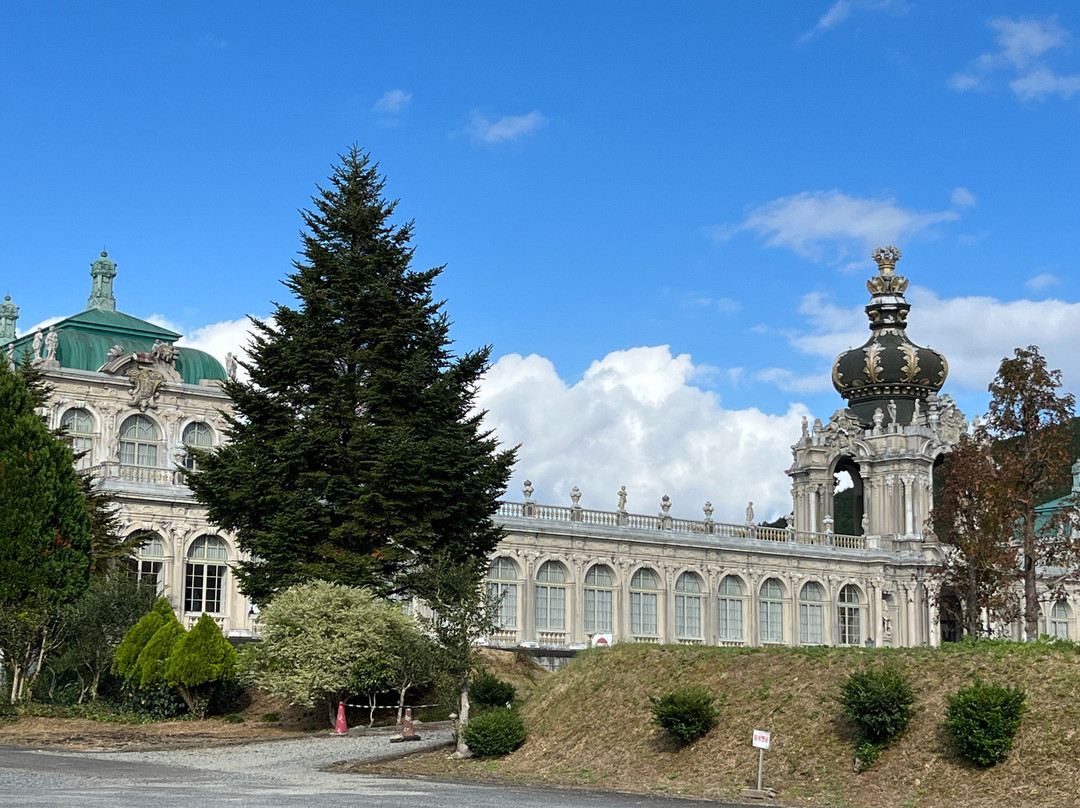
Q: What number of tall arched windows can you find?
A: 15